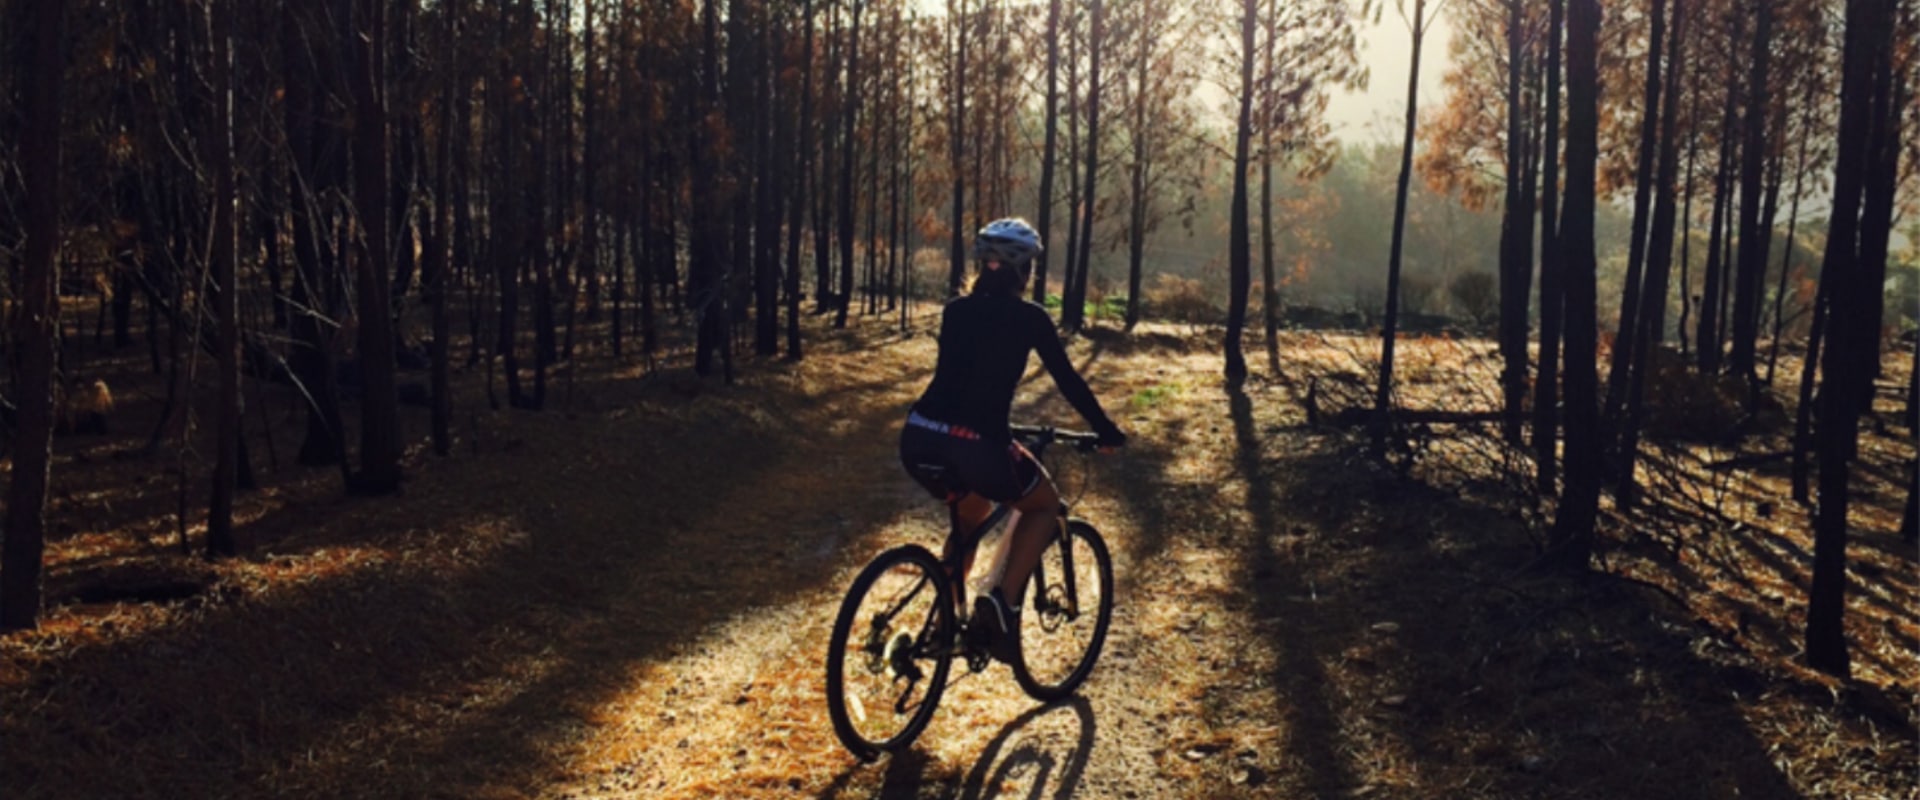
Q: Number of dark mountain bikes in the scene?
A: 1